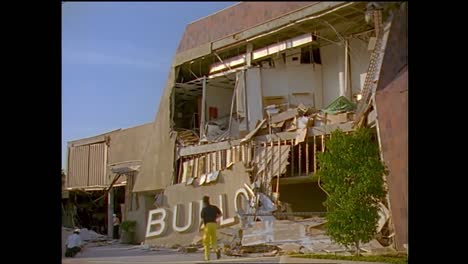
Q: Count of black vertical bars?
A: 2